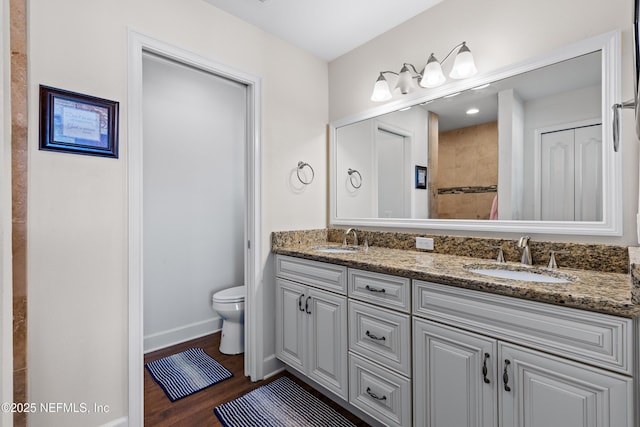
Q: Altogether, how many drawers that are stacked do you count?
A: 3